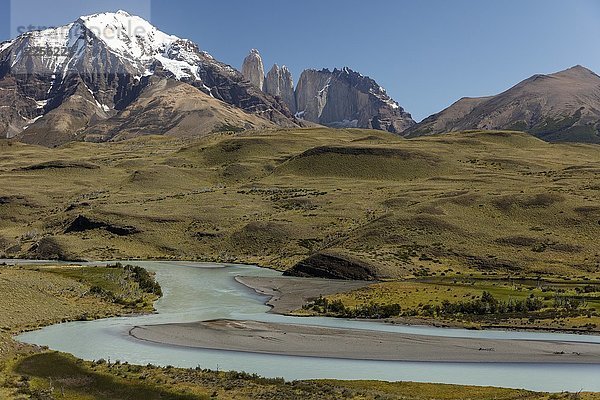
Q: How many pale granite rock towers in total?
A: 3